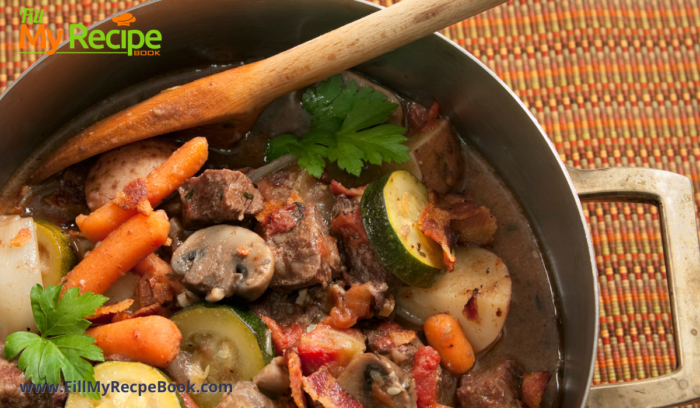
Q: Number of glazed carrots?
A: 4